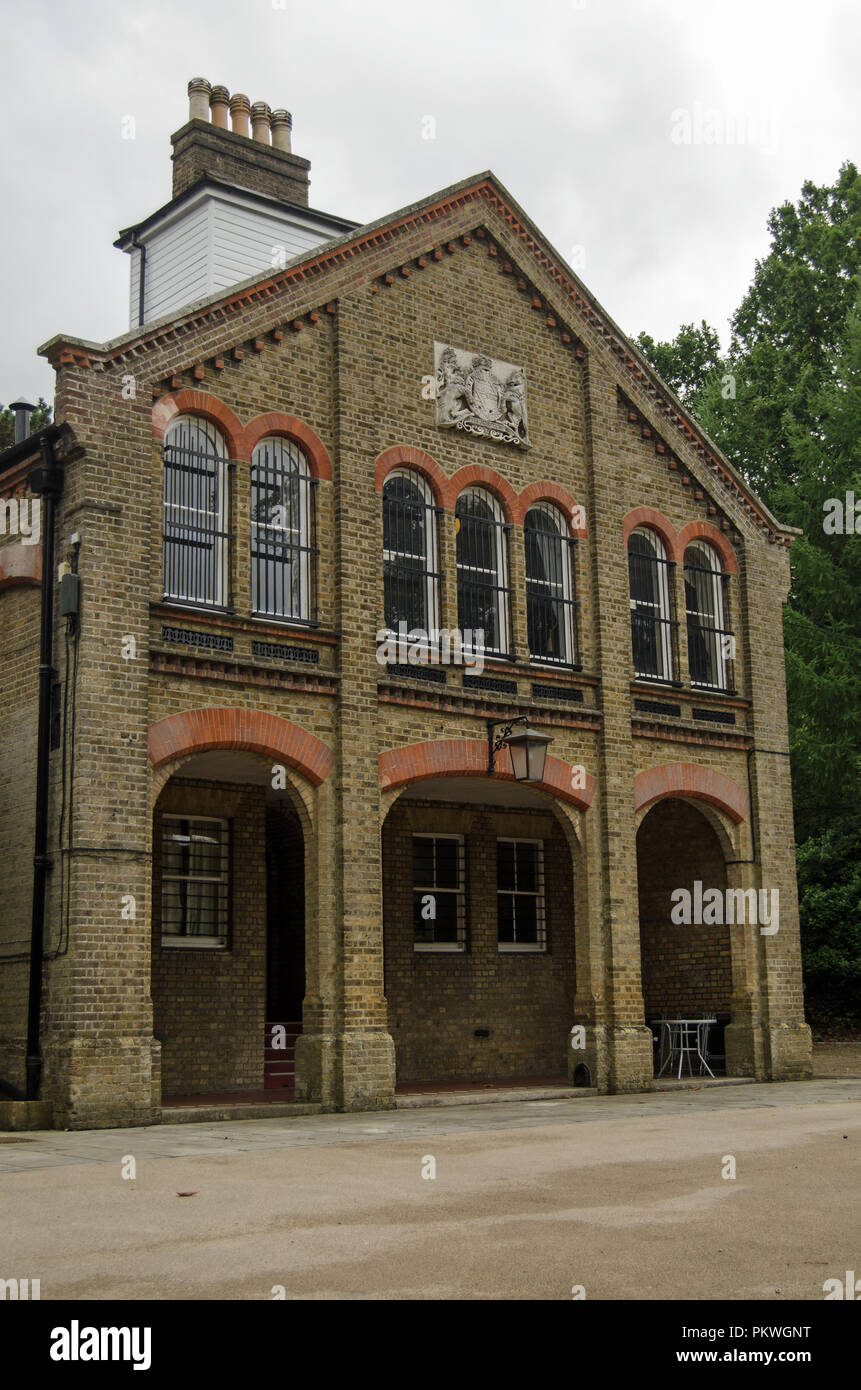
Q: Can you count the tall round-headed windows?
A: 7